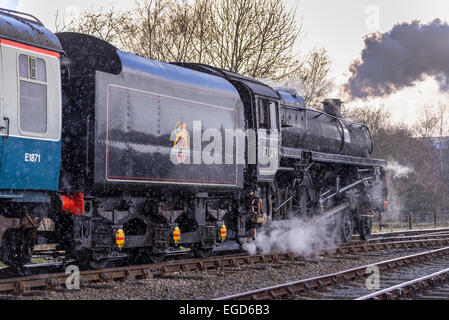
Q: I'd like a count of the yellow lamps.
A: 3